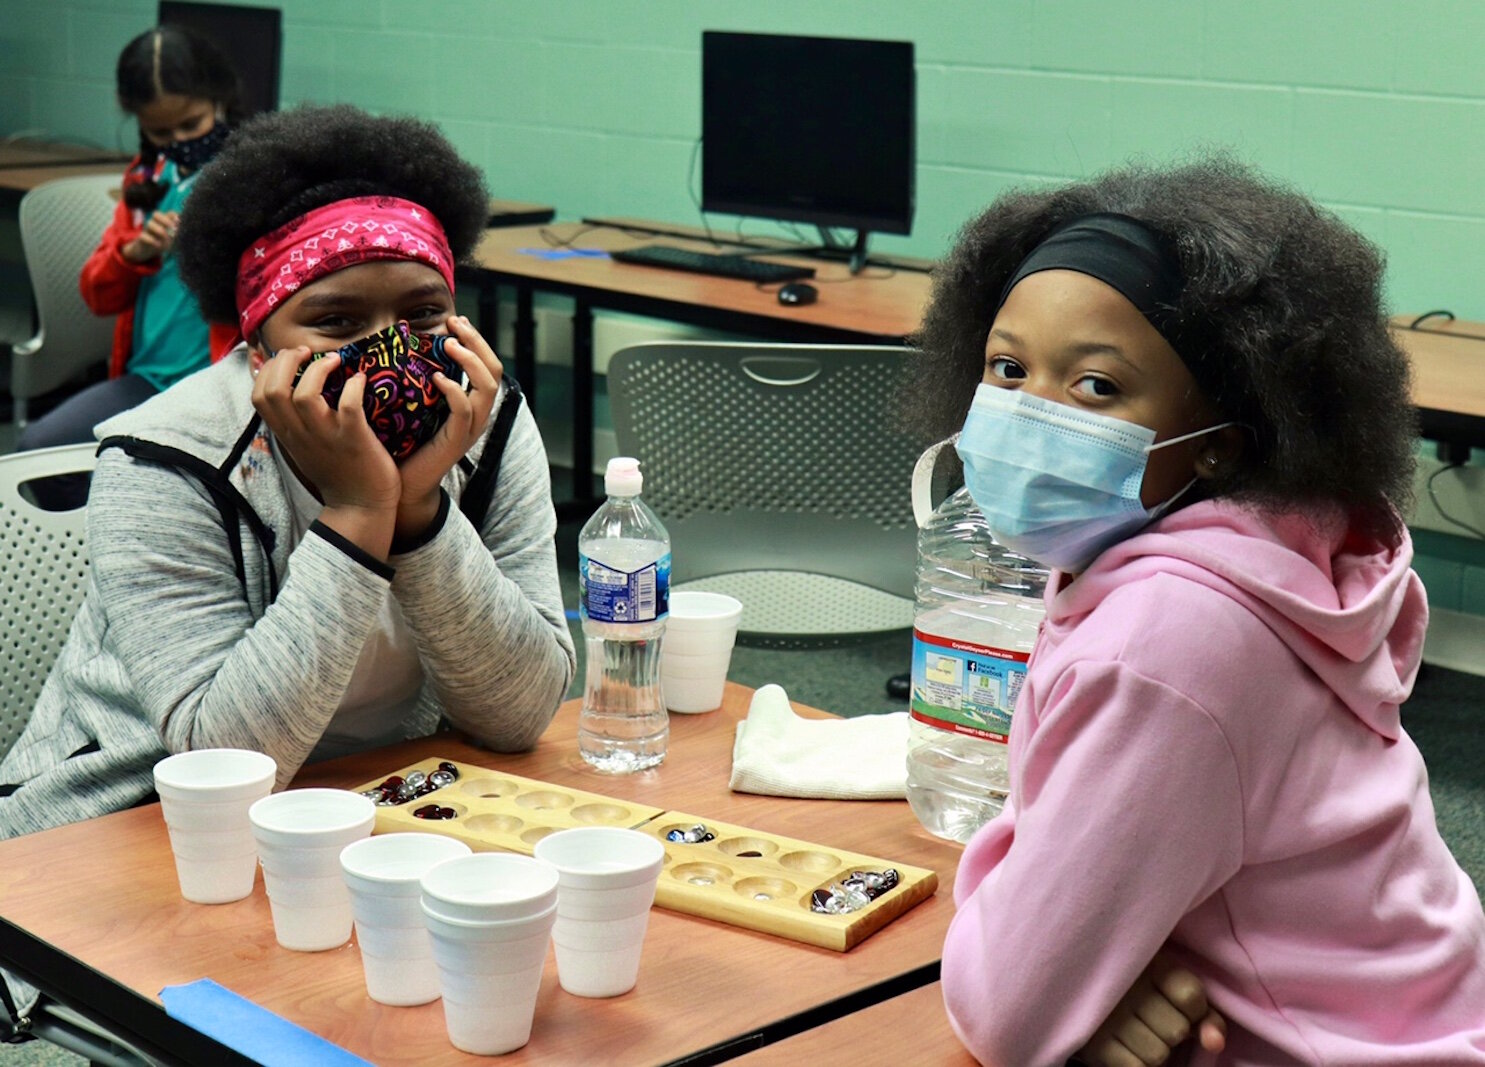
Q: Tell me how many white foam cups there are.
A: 7